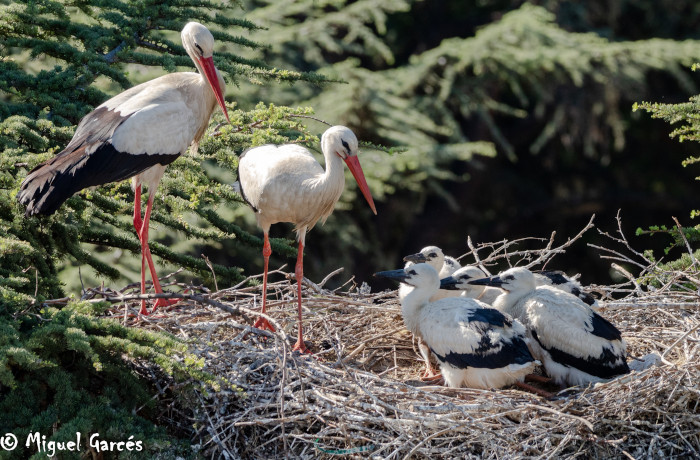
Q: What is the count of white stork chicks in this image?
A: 4